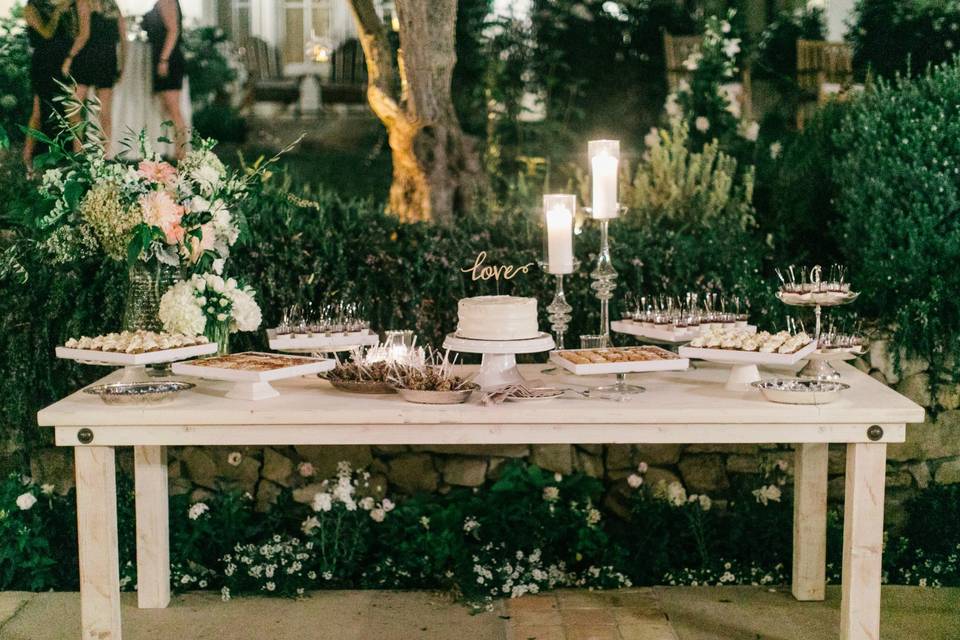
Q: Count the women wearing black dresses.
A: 3